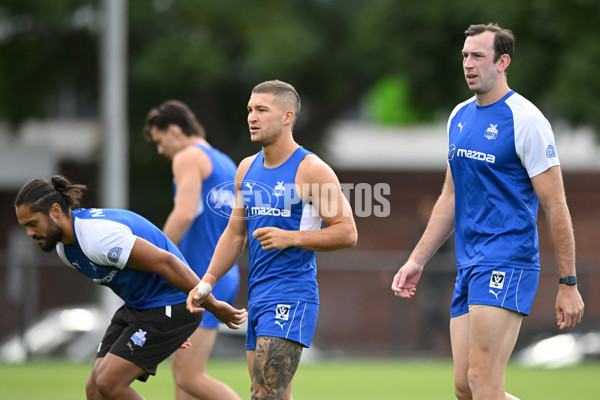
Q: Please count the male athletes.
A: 4